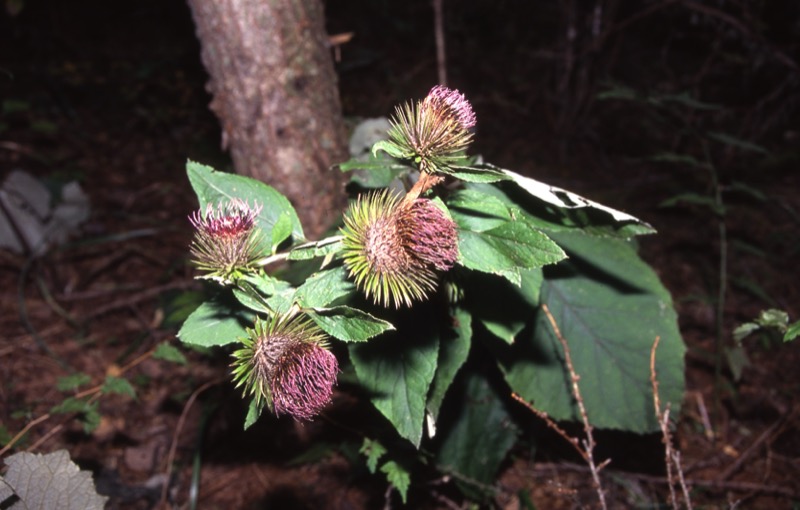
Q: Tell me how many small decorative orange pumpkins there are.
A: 0